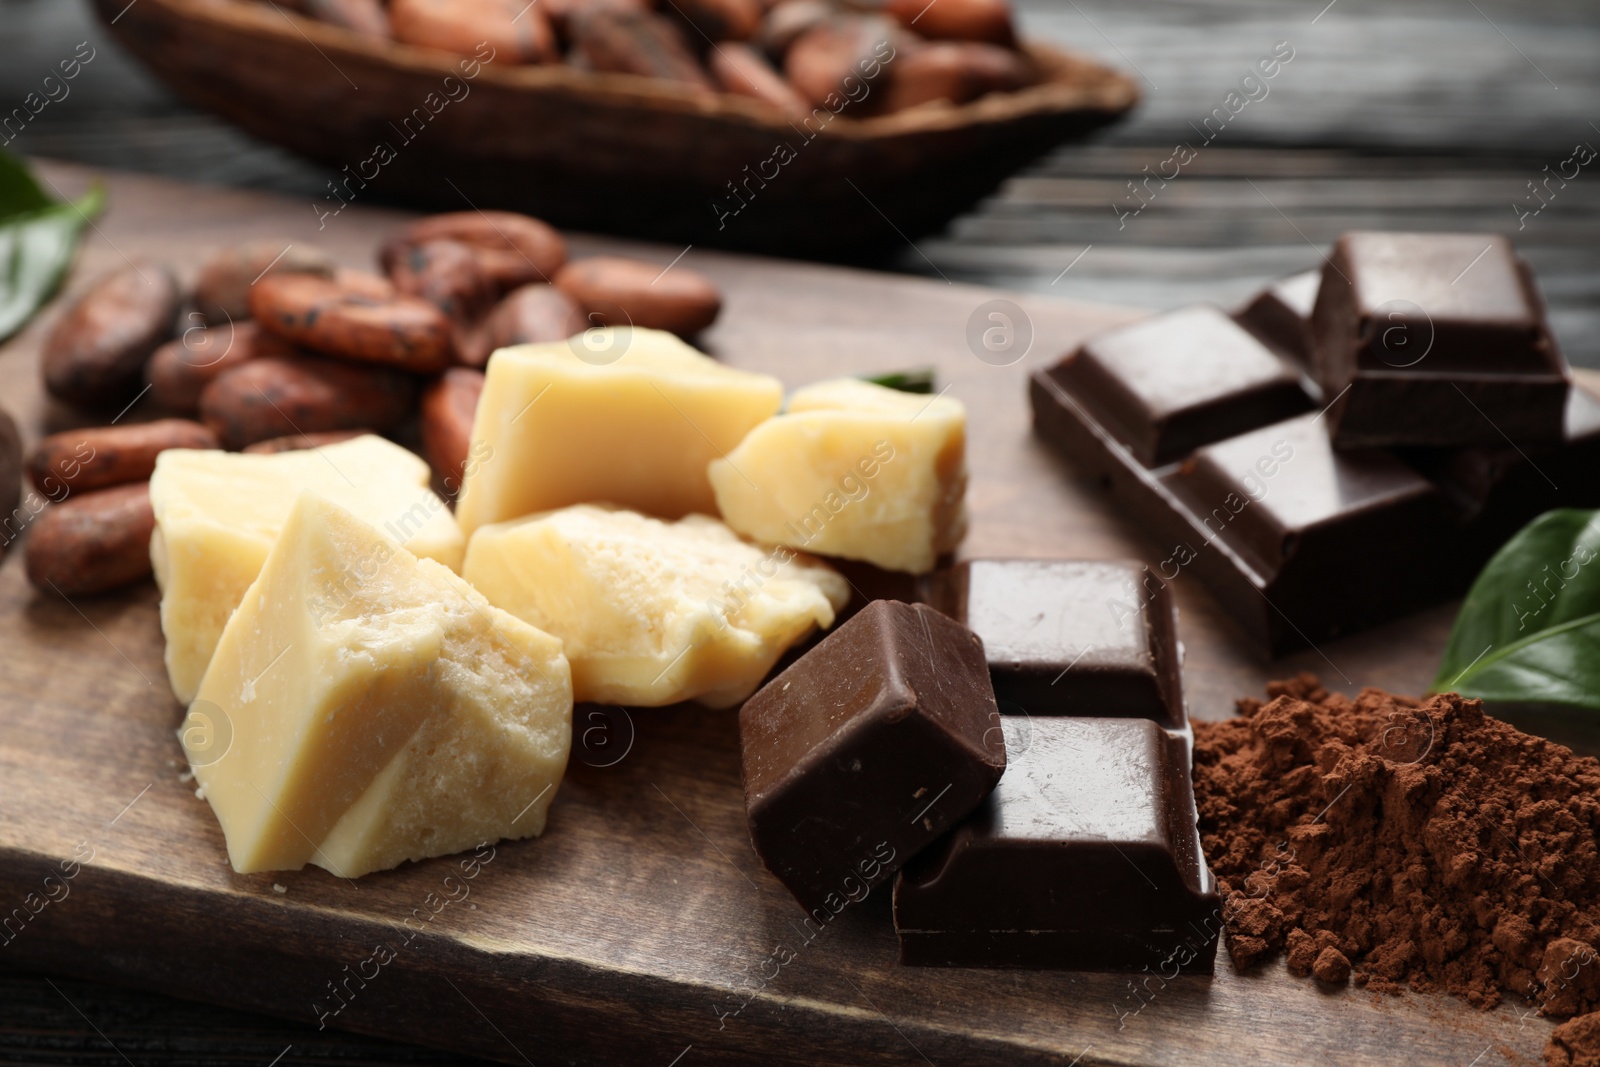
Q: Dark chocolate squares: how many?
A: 8